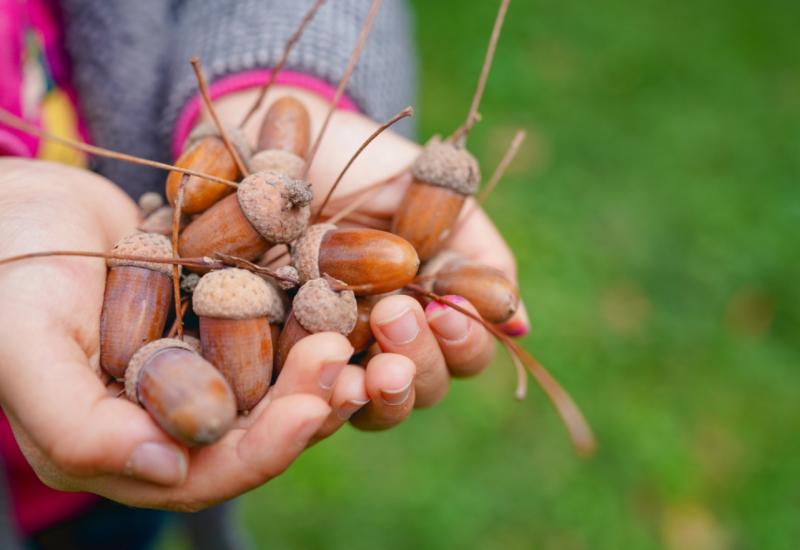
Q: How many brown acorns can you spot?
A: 11